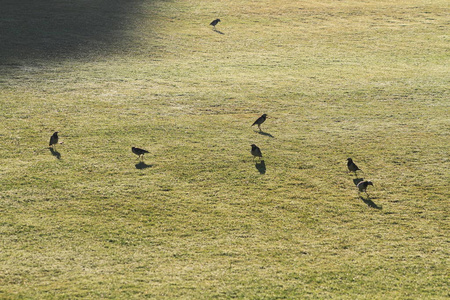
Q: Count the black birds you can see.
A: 7